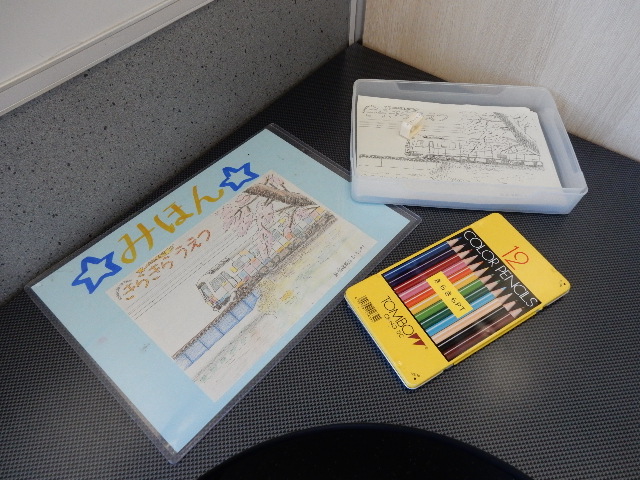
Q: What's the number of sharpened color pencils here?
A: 12